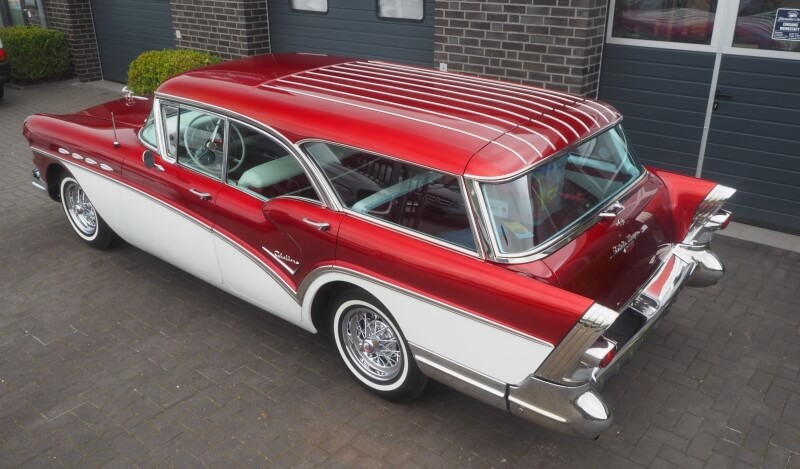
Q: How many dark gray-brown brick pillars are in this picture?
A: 3